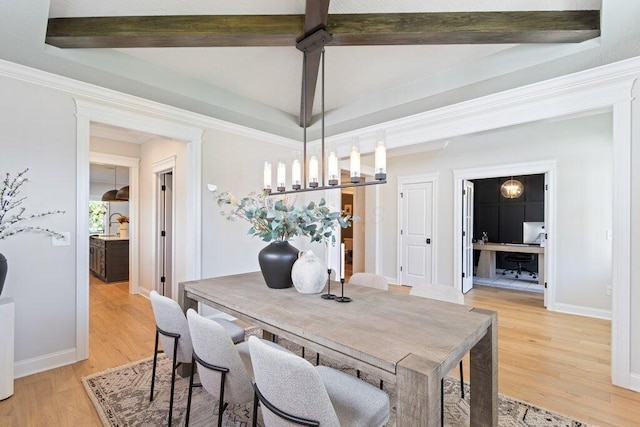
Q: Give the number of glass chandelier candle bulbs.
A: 7